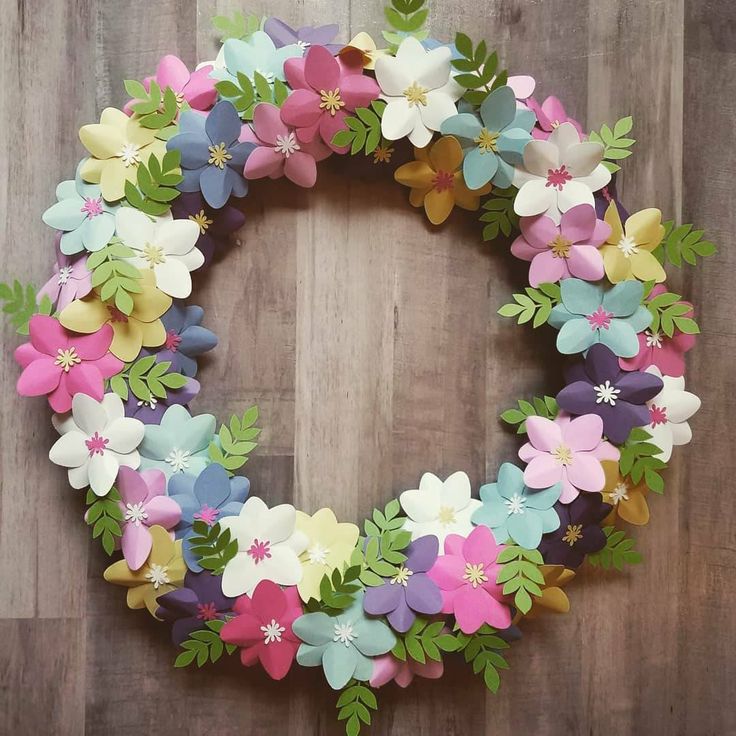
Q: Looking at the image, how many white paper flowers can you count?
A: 7